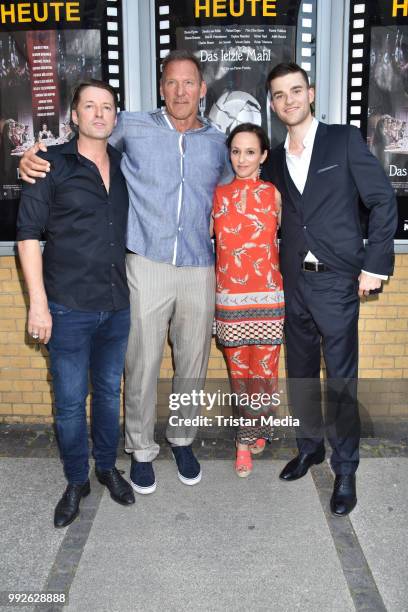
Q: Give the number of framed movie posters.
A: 3